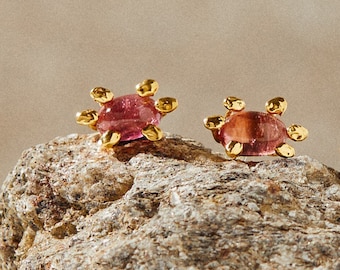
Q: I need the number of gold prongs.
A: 12